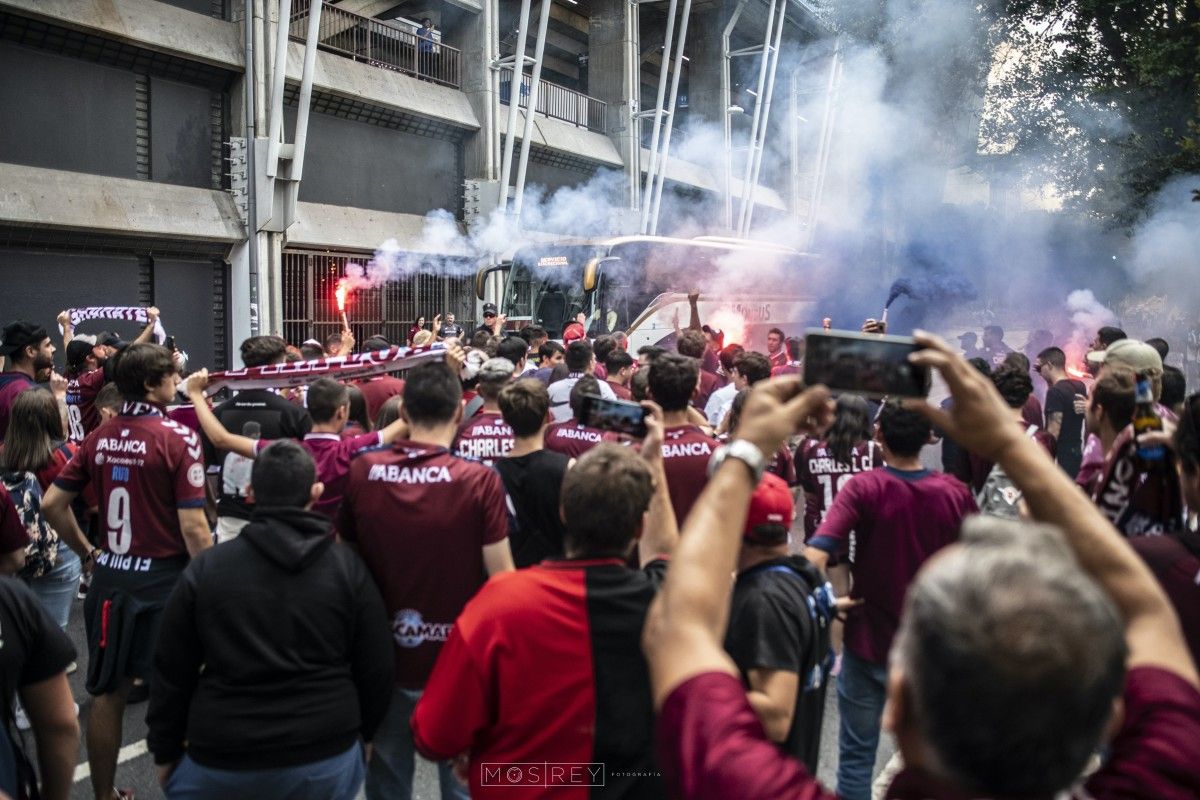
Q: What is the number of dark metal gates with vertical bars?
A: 1